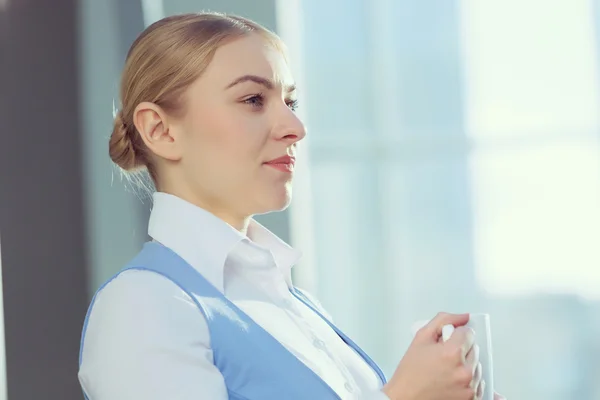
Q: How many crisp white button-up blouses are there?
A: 1